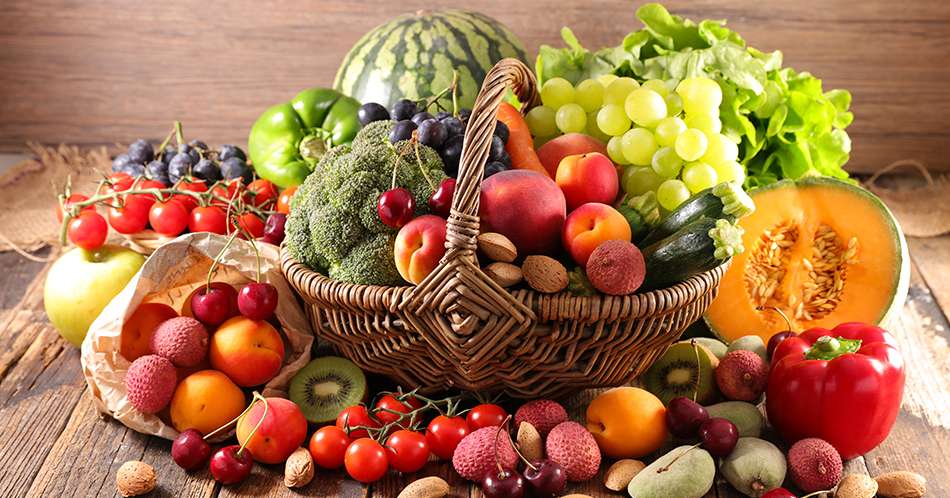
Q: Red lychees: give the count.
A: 8